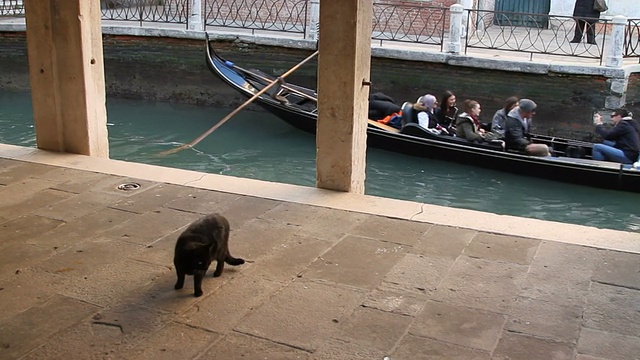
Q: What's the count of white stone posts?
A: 4